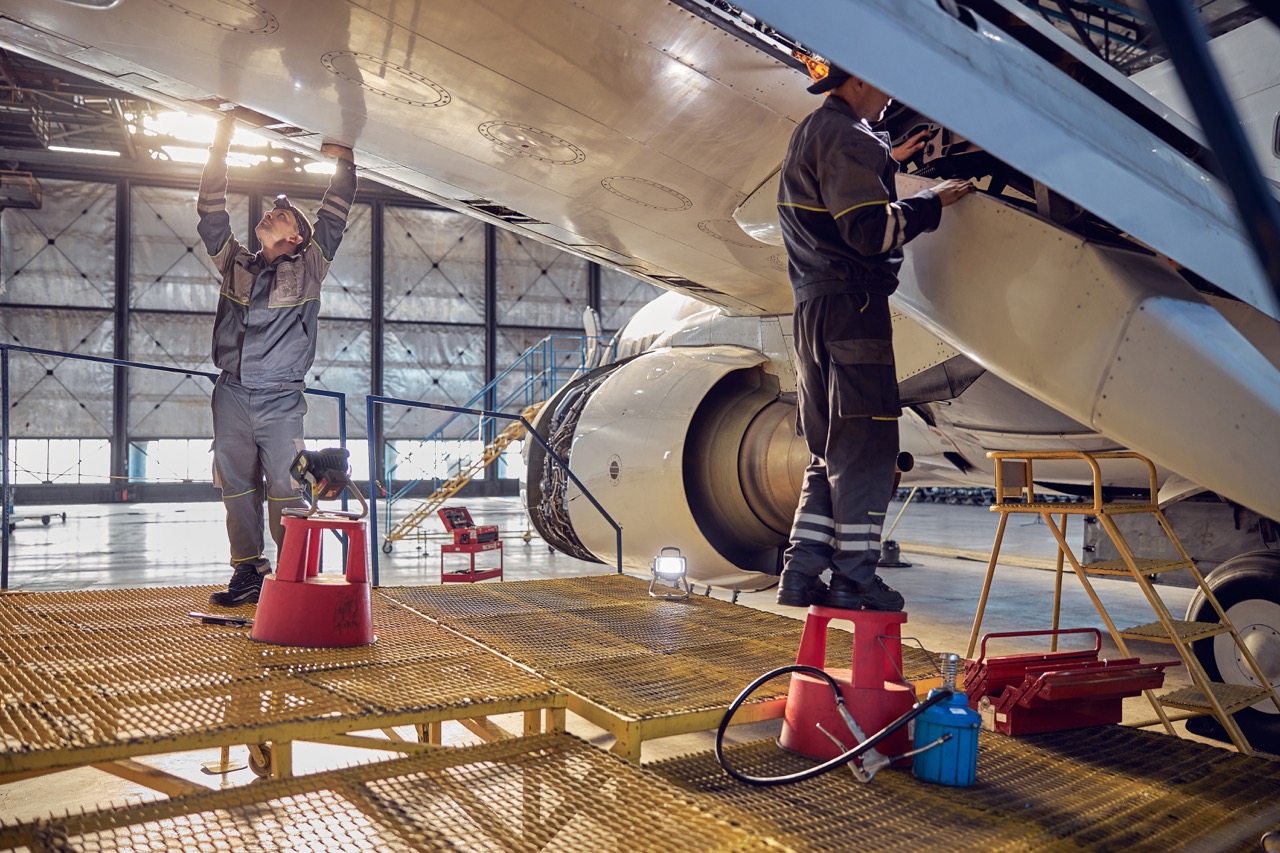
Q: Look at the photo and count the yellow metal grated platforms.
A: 4